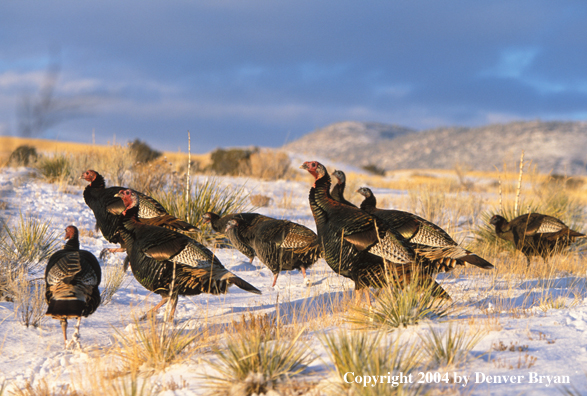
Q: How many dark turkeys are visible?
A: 9